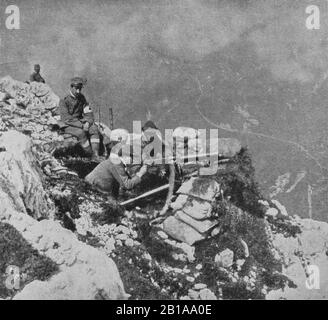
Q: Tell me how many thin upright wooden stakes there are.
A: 2